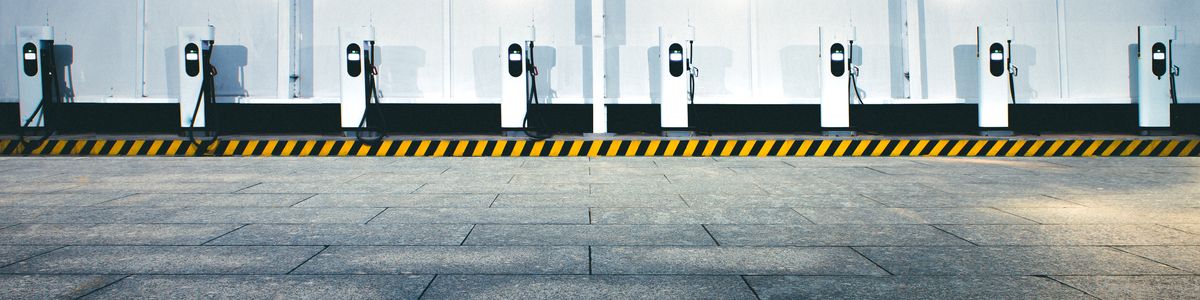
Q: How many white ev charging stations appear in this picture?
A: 8